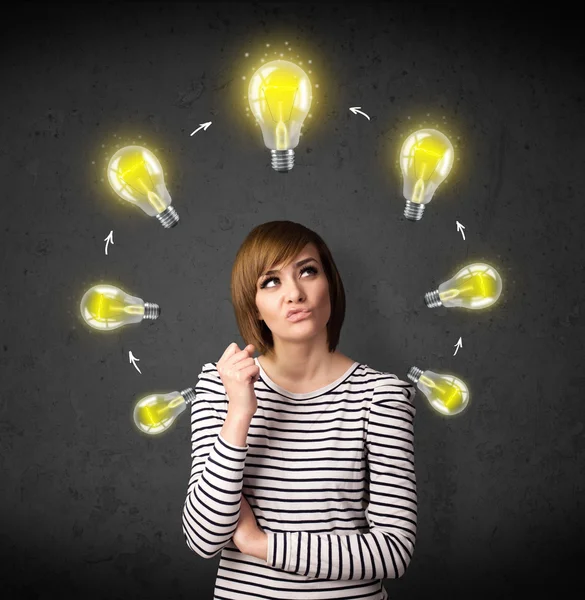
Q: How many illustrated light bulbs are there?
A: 7